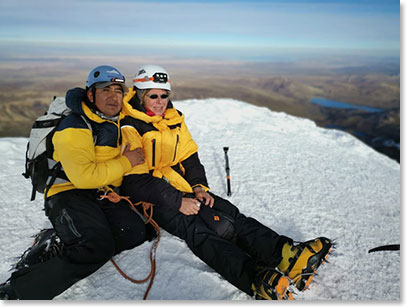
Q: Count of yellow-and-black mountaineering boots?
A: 2